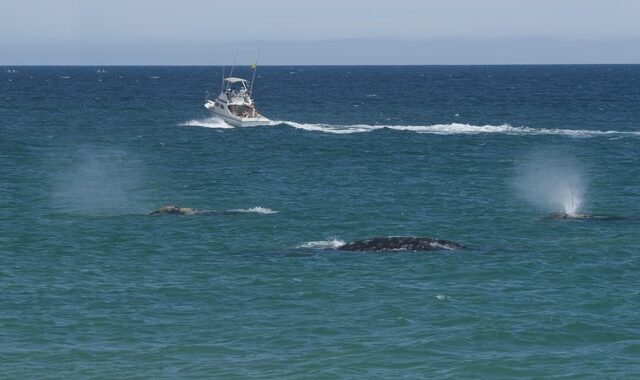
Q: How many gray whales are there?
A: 3